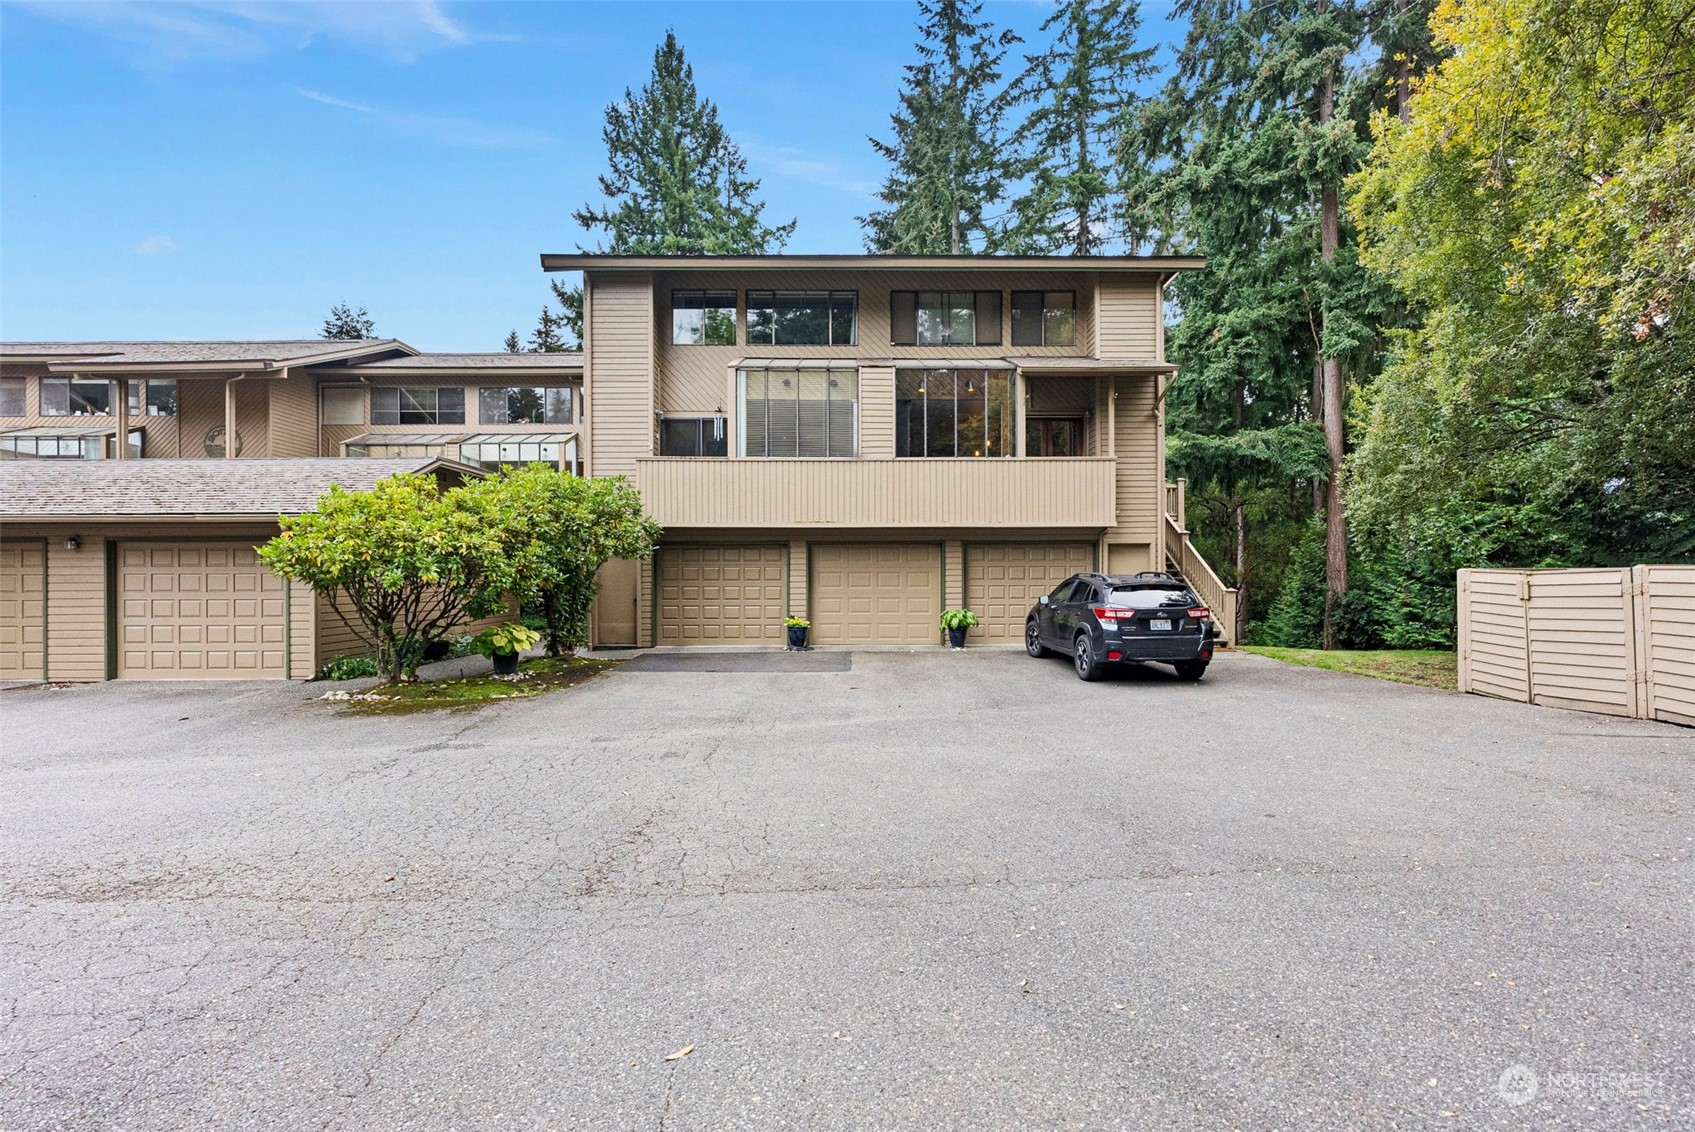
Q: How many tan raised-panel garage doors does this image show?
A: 5